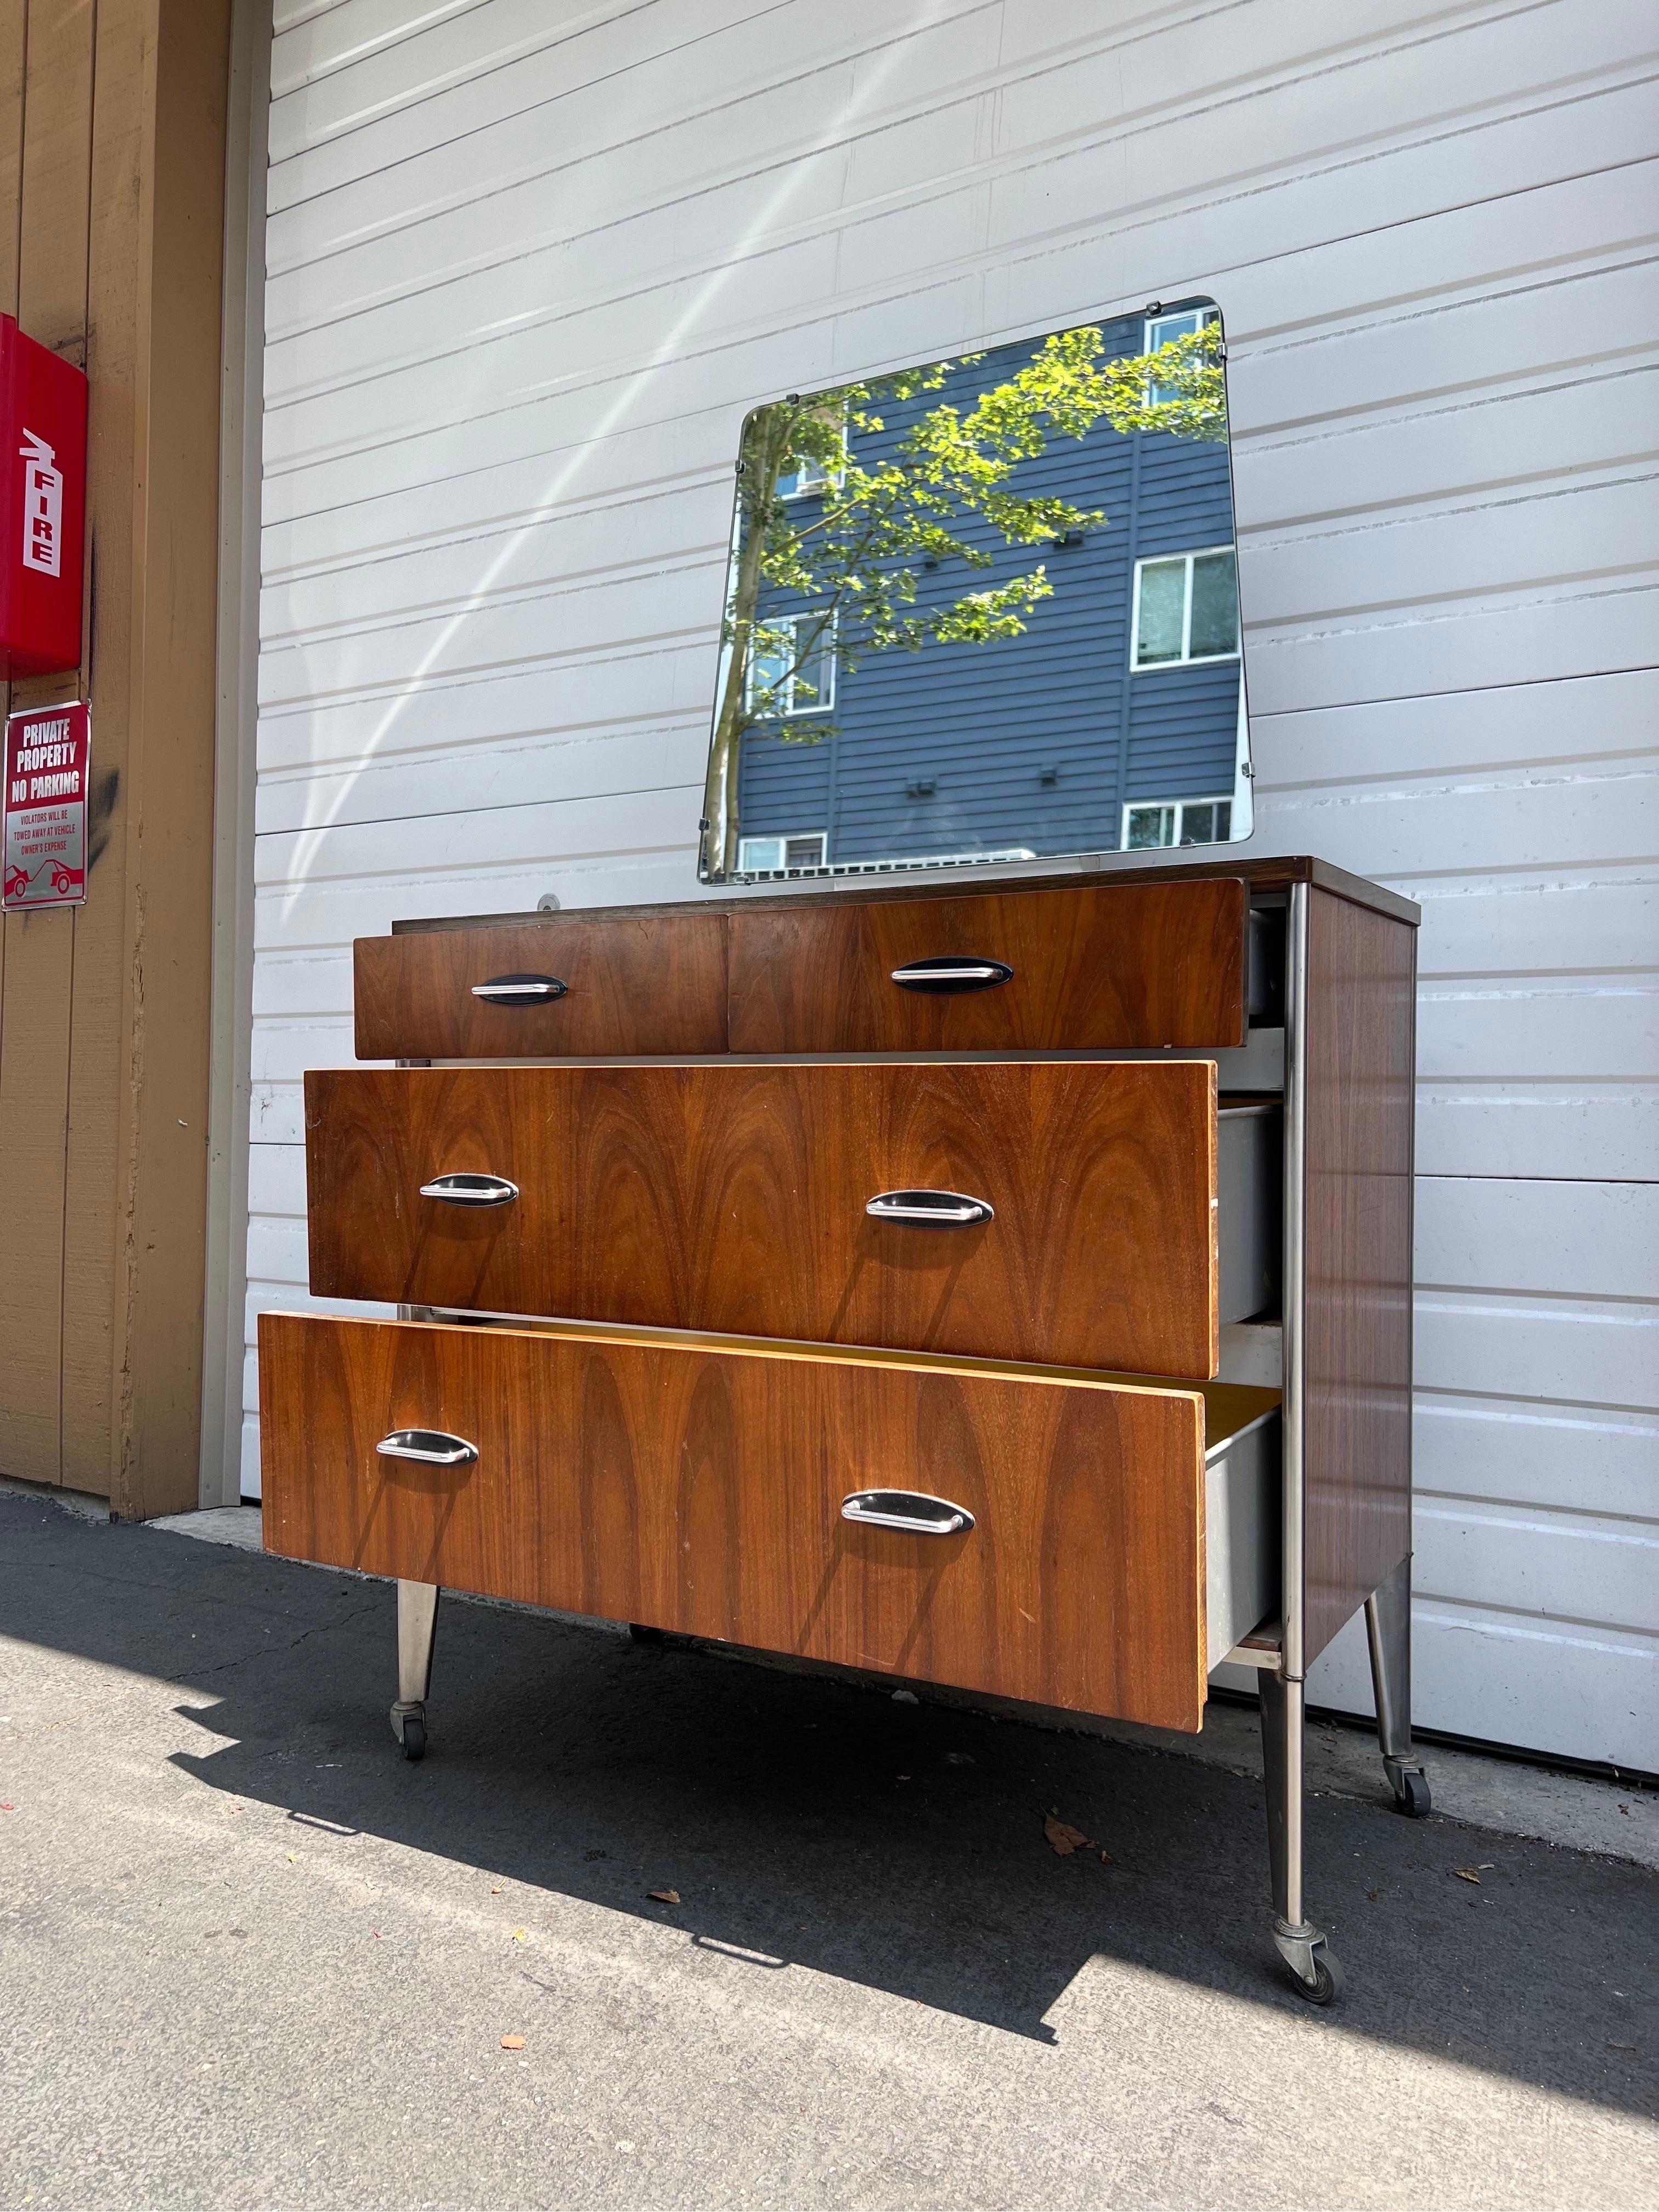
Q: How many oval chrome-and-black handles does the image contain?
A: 6